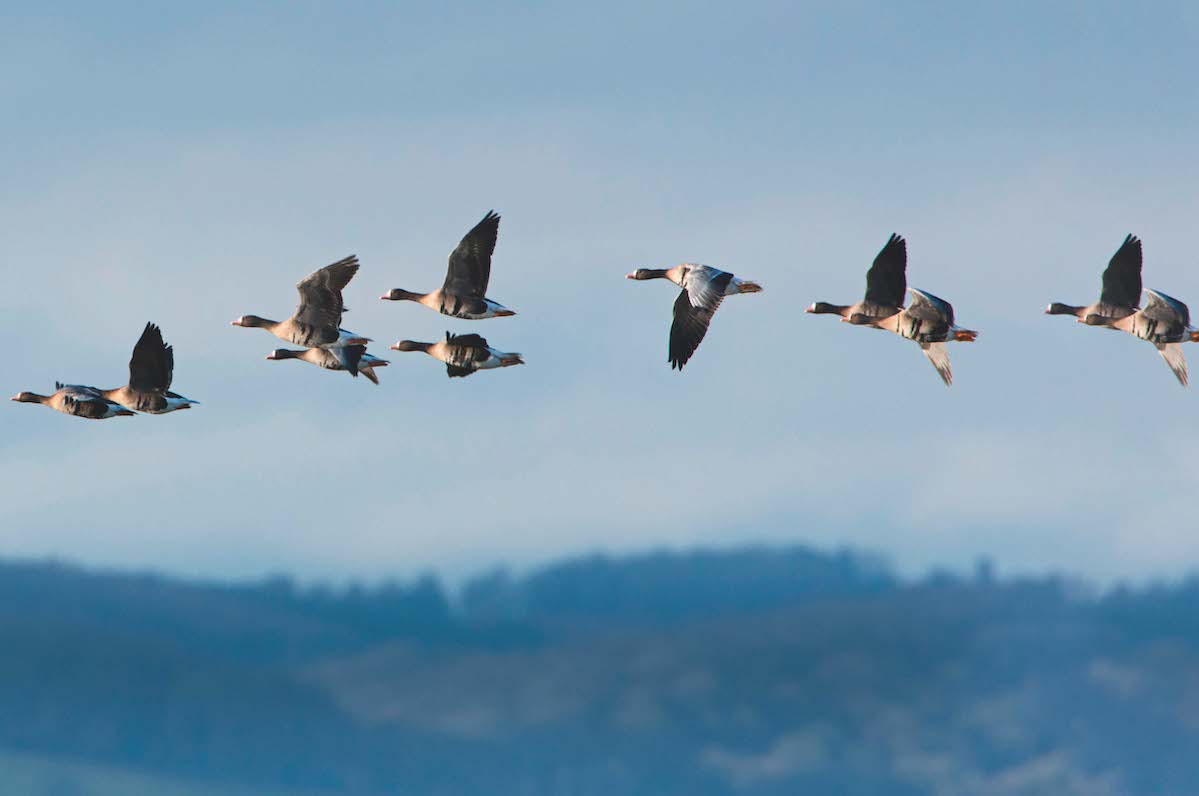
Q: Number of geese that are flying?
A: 11